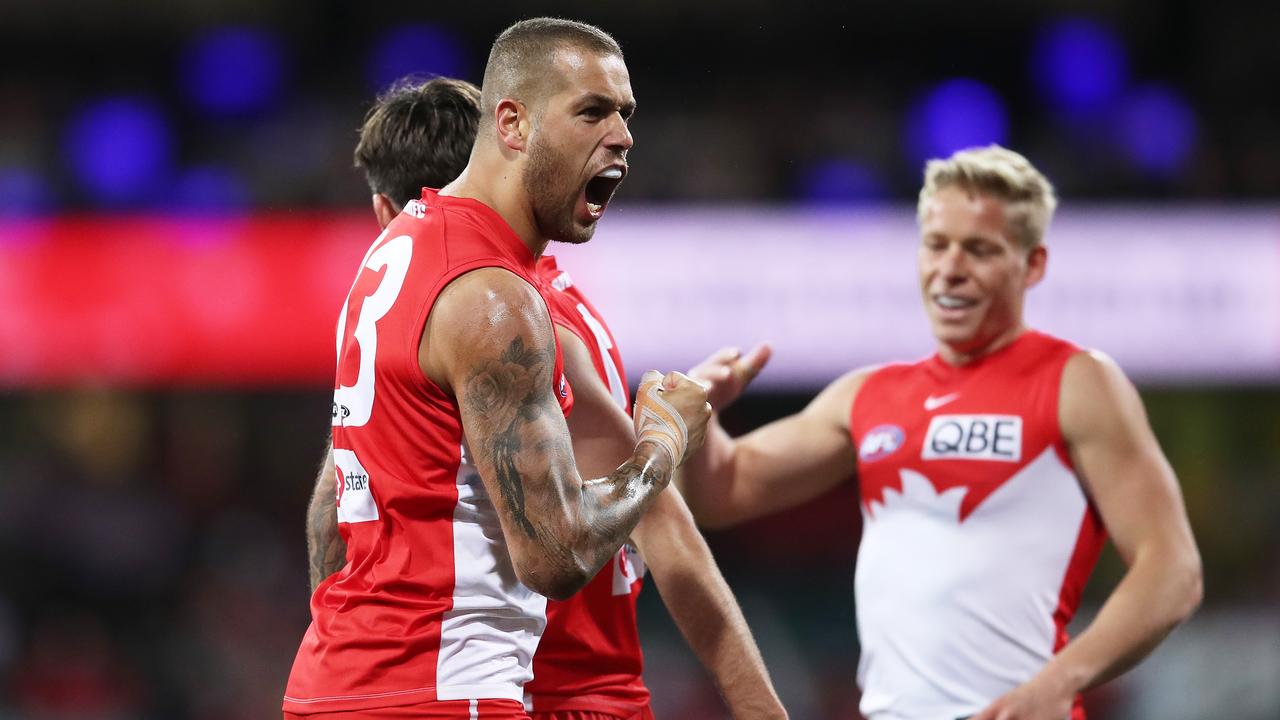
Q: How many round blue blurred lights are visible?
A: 9